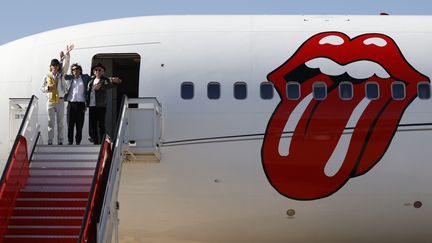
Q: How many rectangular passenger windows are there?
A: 10